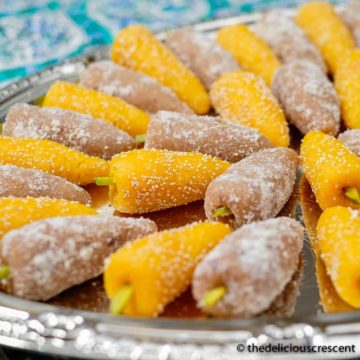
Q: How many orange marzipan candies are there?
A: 12